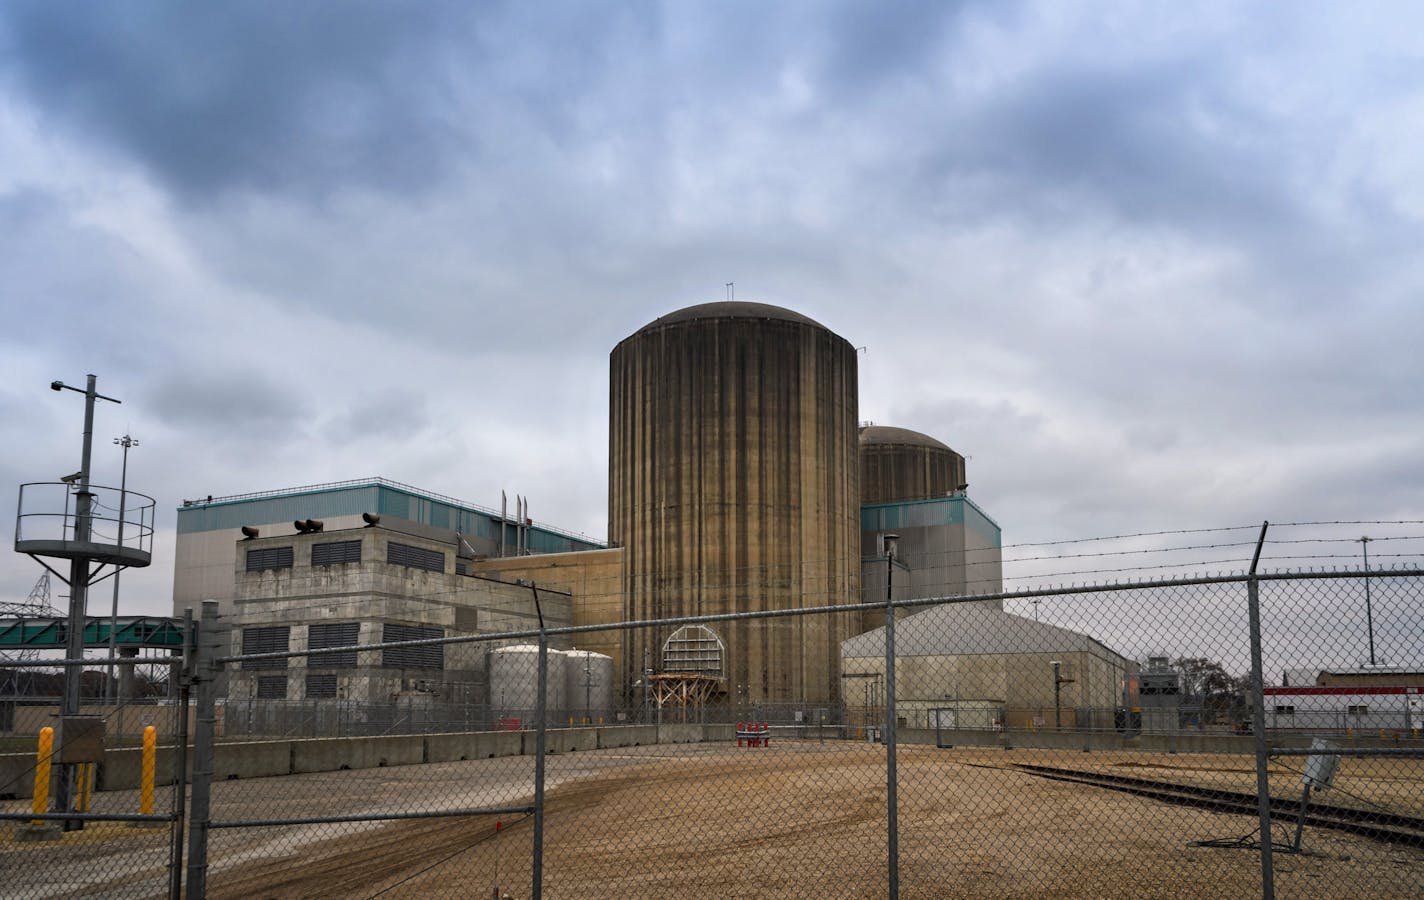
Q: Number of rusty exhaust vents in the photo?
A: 4